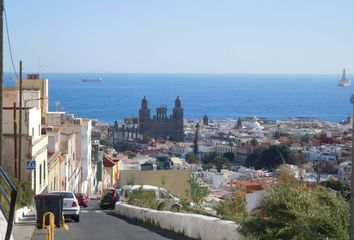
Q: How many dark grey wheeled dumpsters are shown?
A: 1